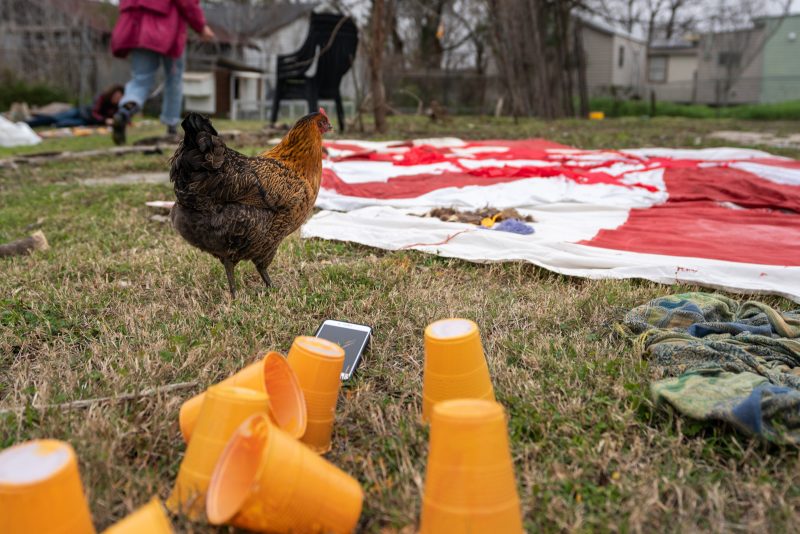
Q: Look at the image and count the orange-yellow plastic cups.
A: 8